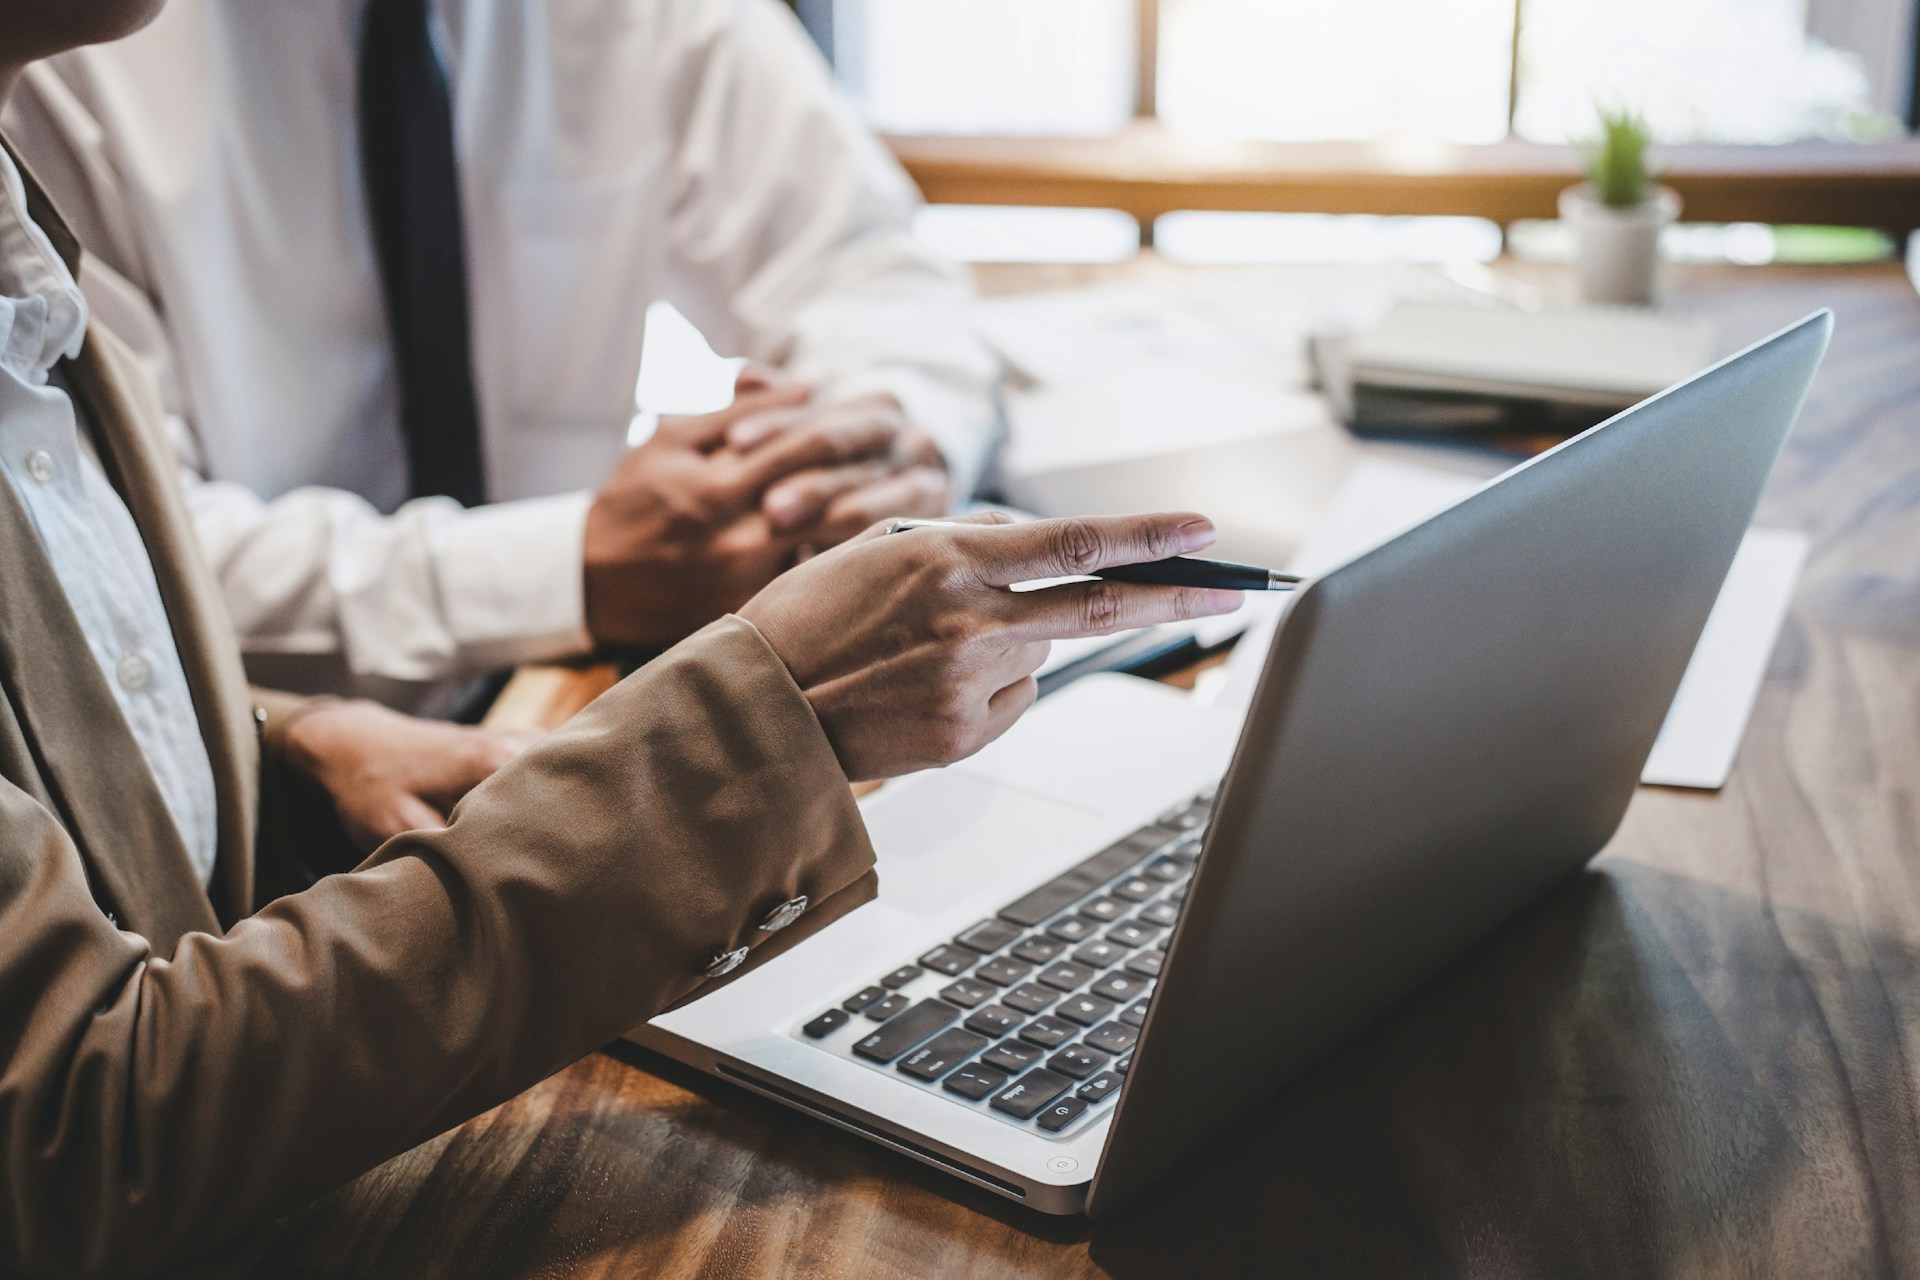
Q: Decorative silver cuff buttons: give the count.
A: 2